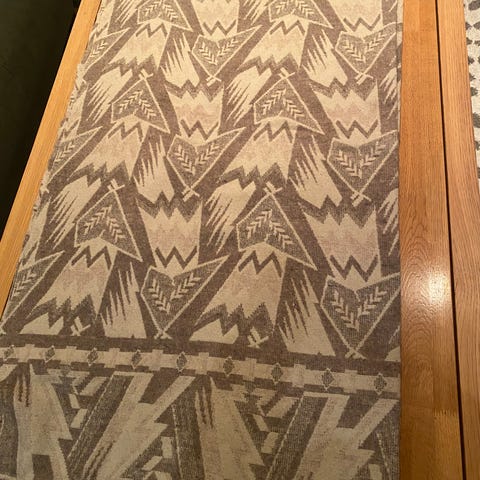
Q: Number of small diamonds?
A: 9